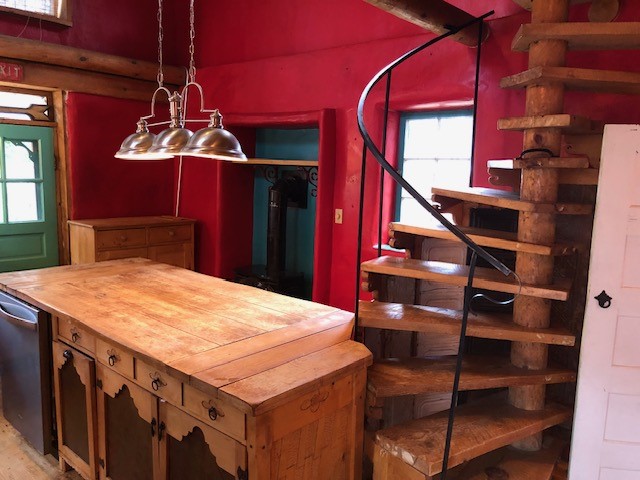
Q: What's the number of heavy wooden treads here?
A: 11